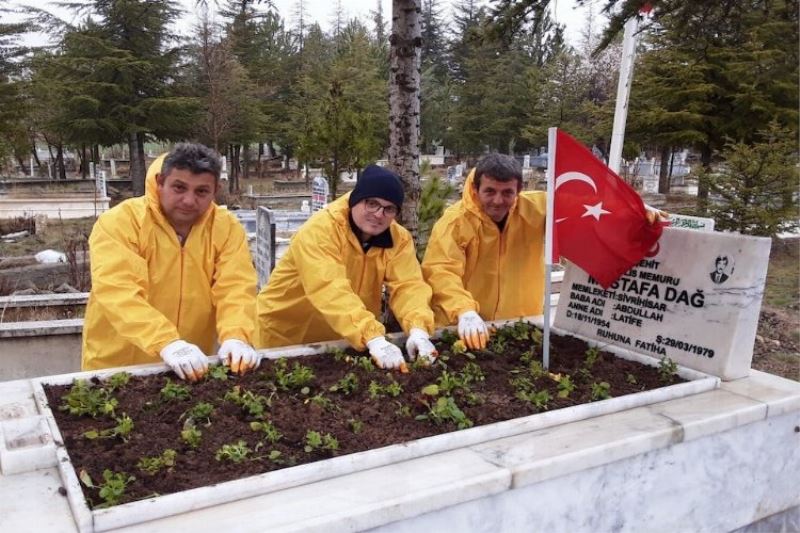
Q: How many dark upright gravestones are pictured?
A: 1